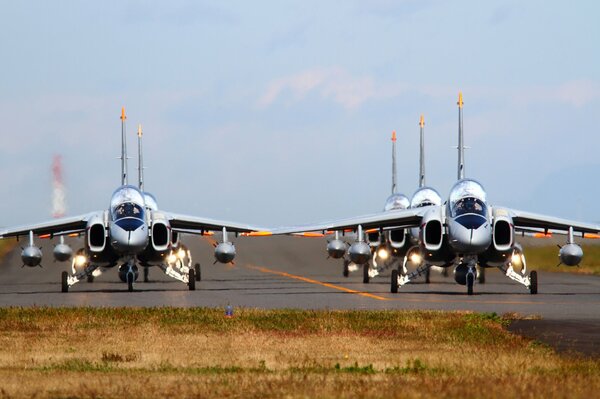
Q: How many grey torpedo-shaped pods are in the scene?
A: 6